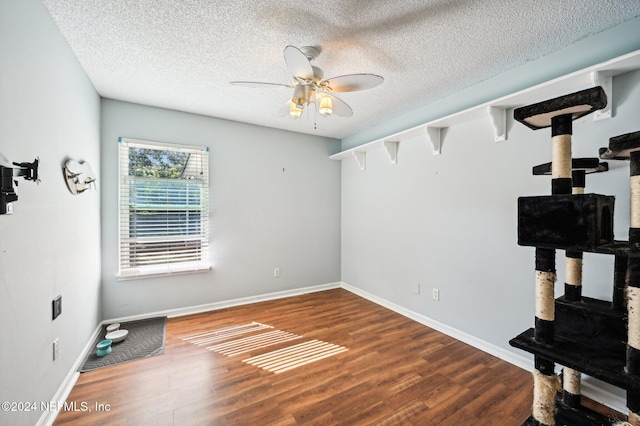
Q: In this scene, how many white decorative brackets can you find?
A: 5